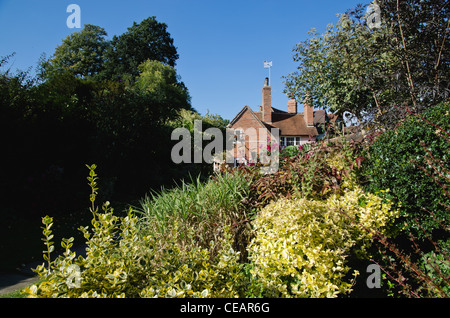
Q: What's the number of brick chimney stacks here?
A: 3